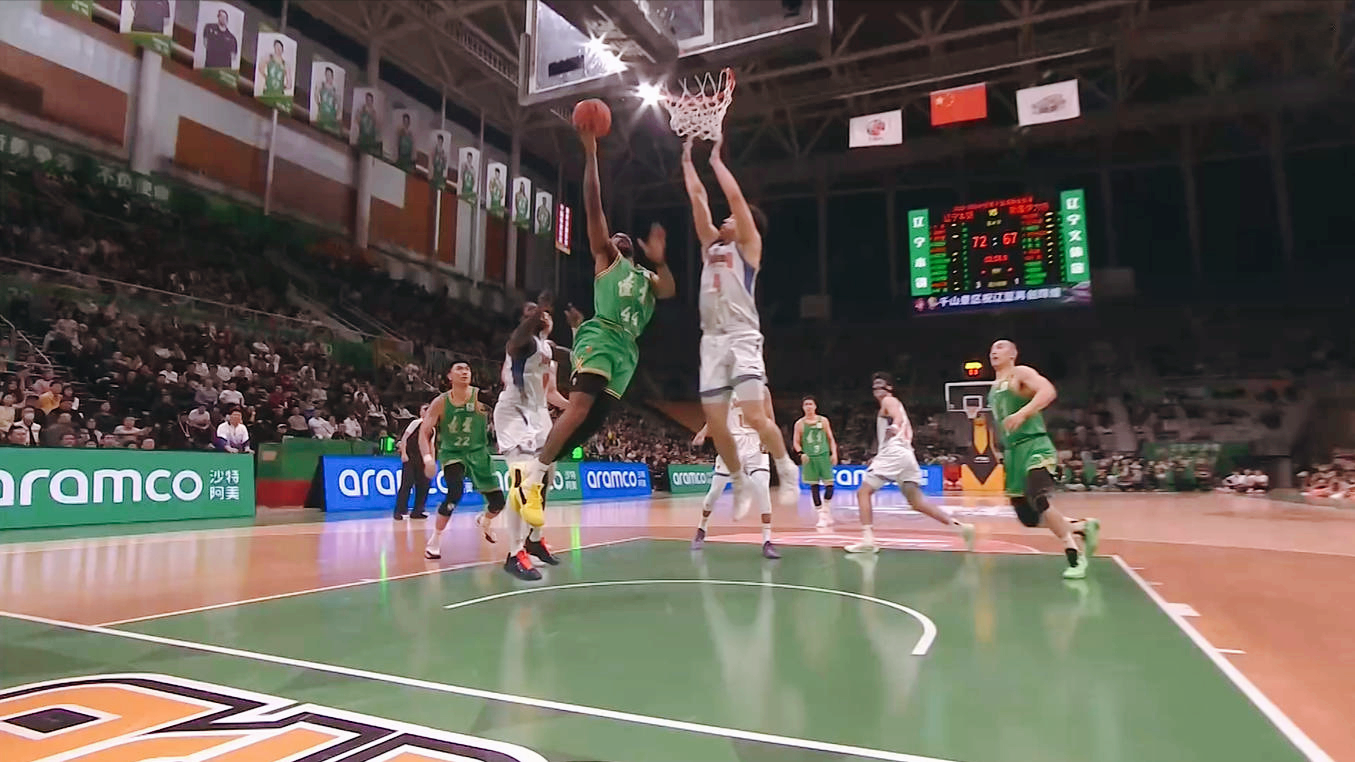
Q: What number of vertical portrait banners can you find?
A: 11